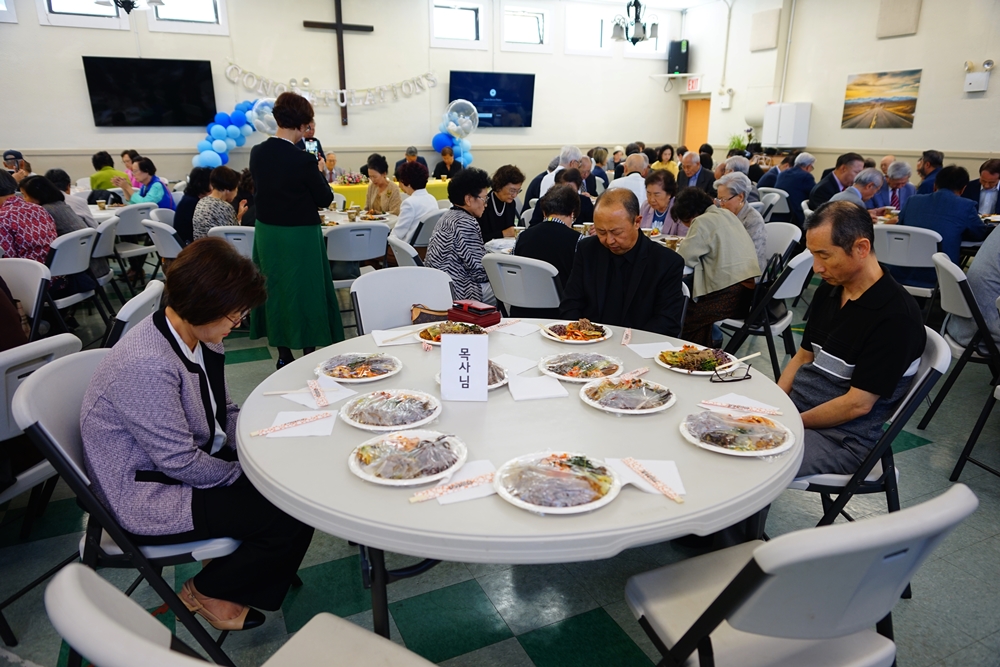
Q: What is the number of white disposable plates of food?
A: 11